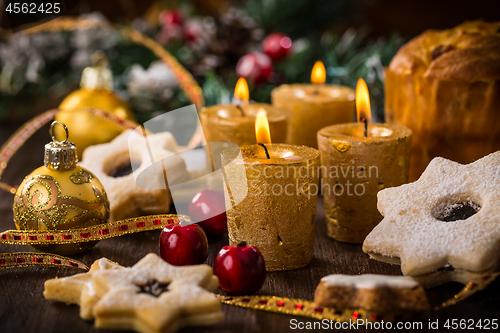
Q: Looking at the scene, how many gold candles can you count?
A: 4